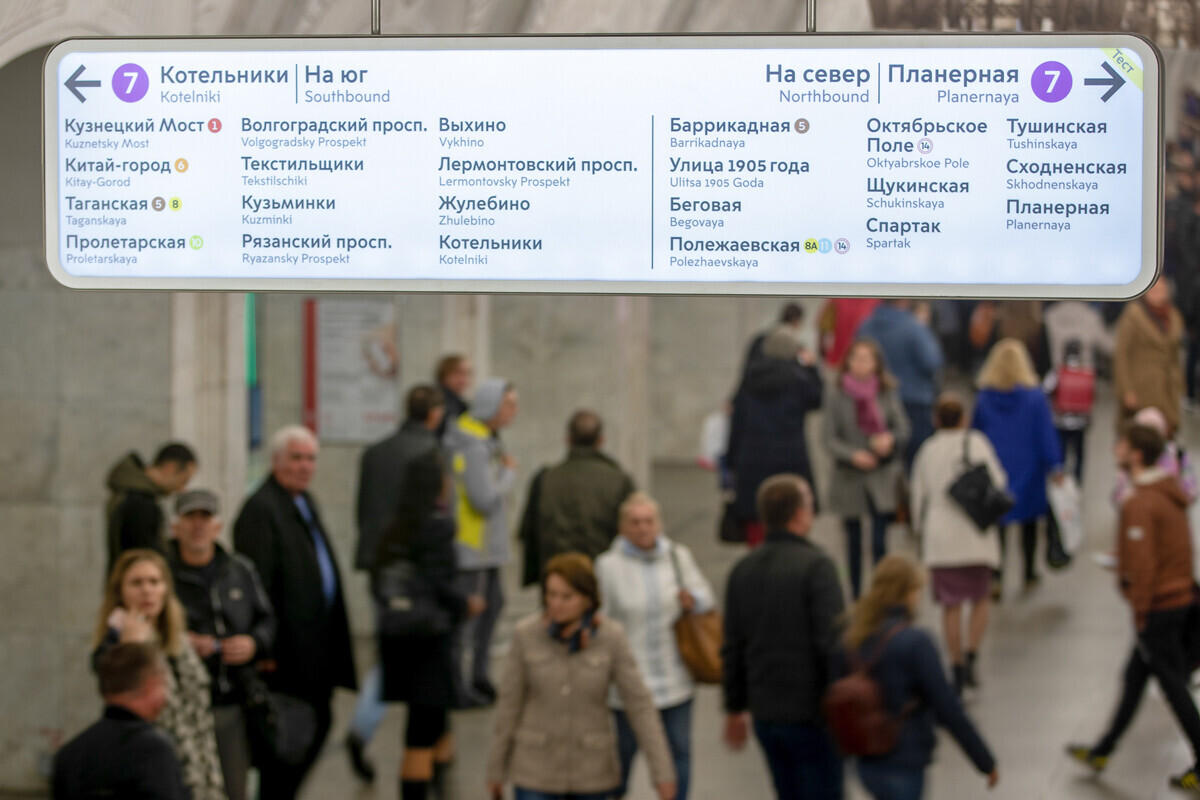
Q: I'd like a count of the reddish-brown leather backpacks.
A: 1